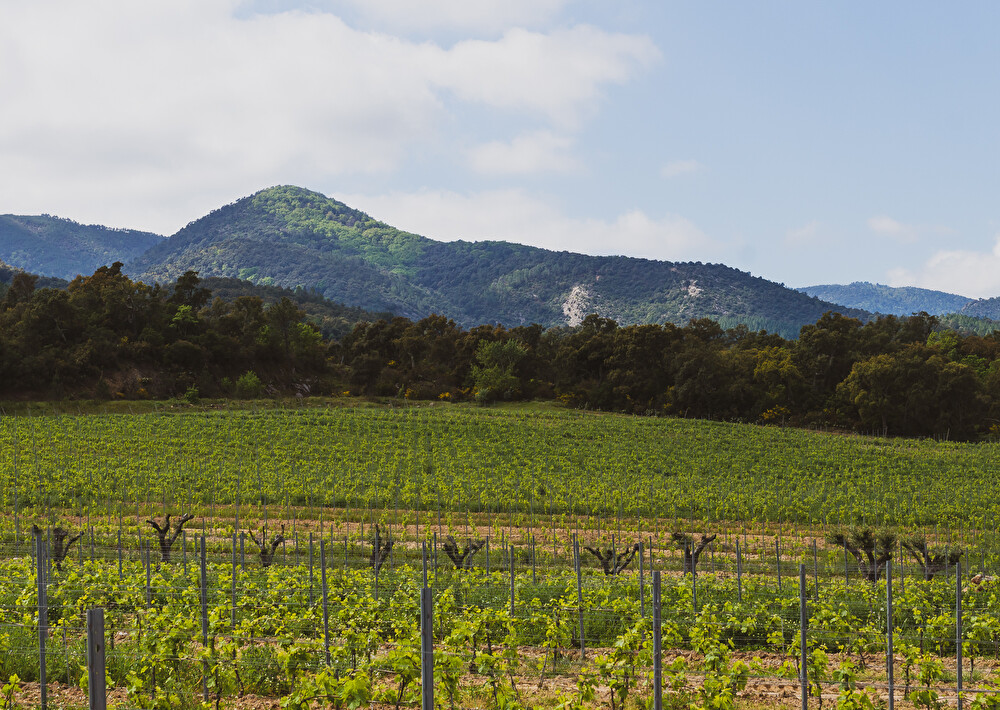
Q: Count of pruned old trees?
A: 9